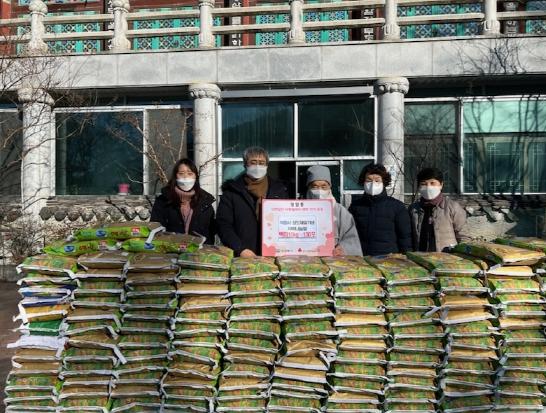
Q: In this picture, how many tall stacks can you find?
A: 10